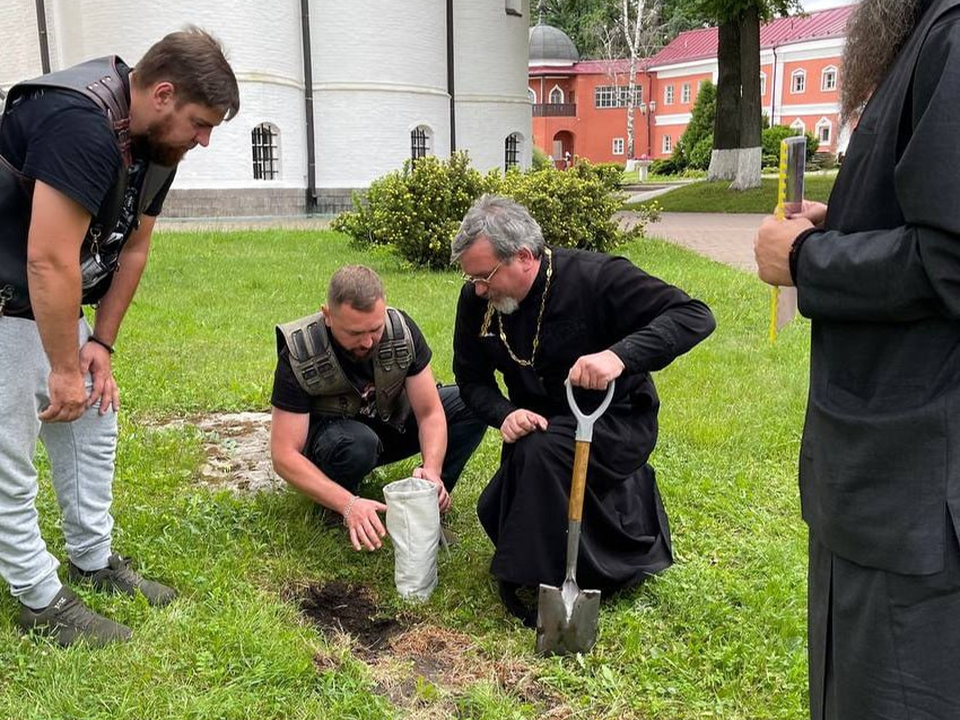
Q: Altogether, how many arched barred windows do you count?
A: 3